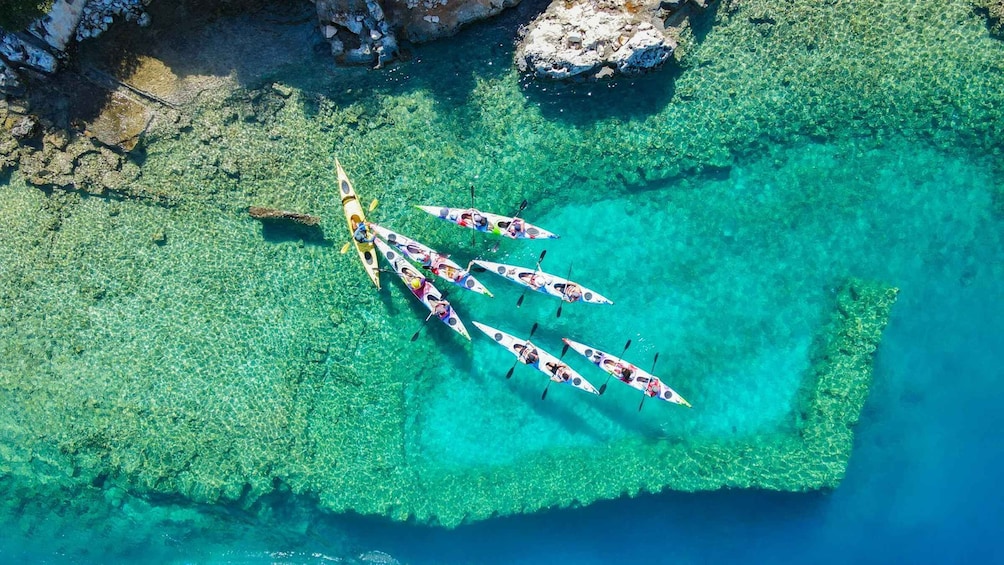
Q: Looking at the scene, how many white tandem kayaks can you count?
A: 6